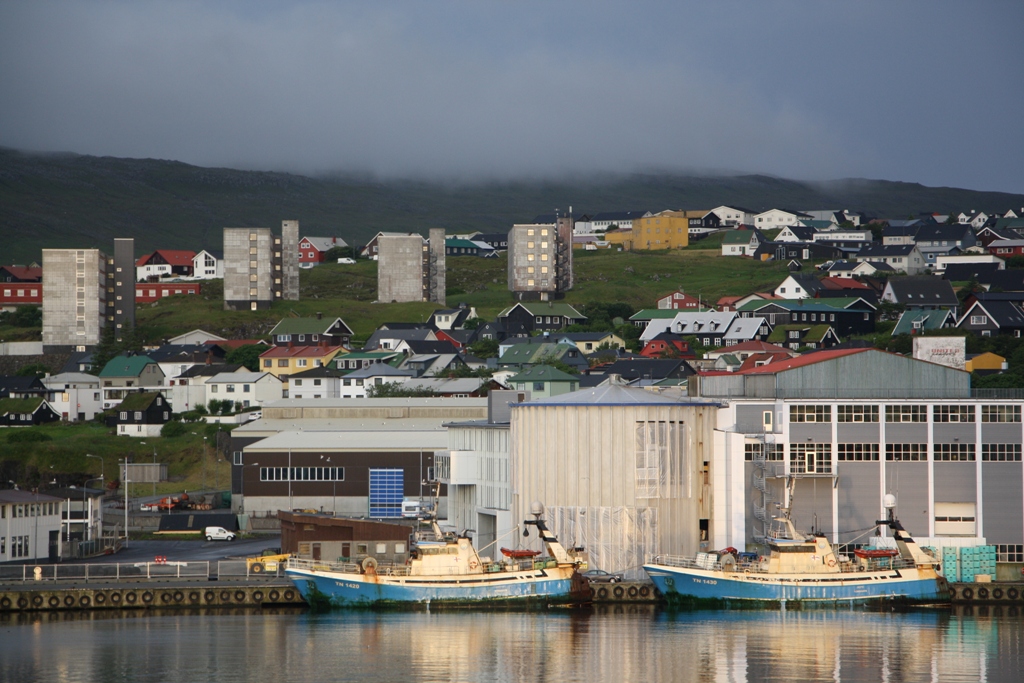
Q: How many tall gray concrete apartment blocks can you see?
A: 4